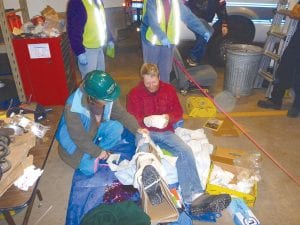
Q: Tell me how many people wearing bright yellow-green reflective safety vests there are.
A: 2